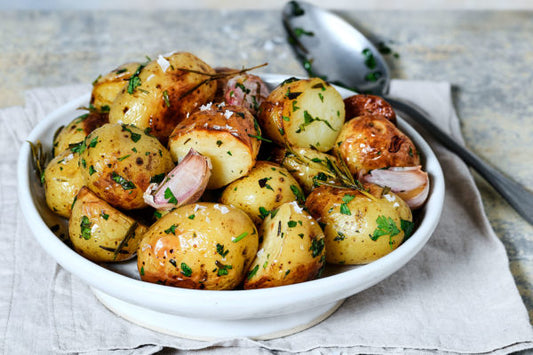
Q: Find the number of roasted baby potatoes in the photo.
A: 15